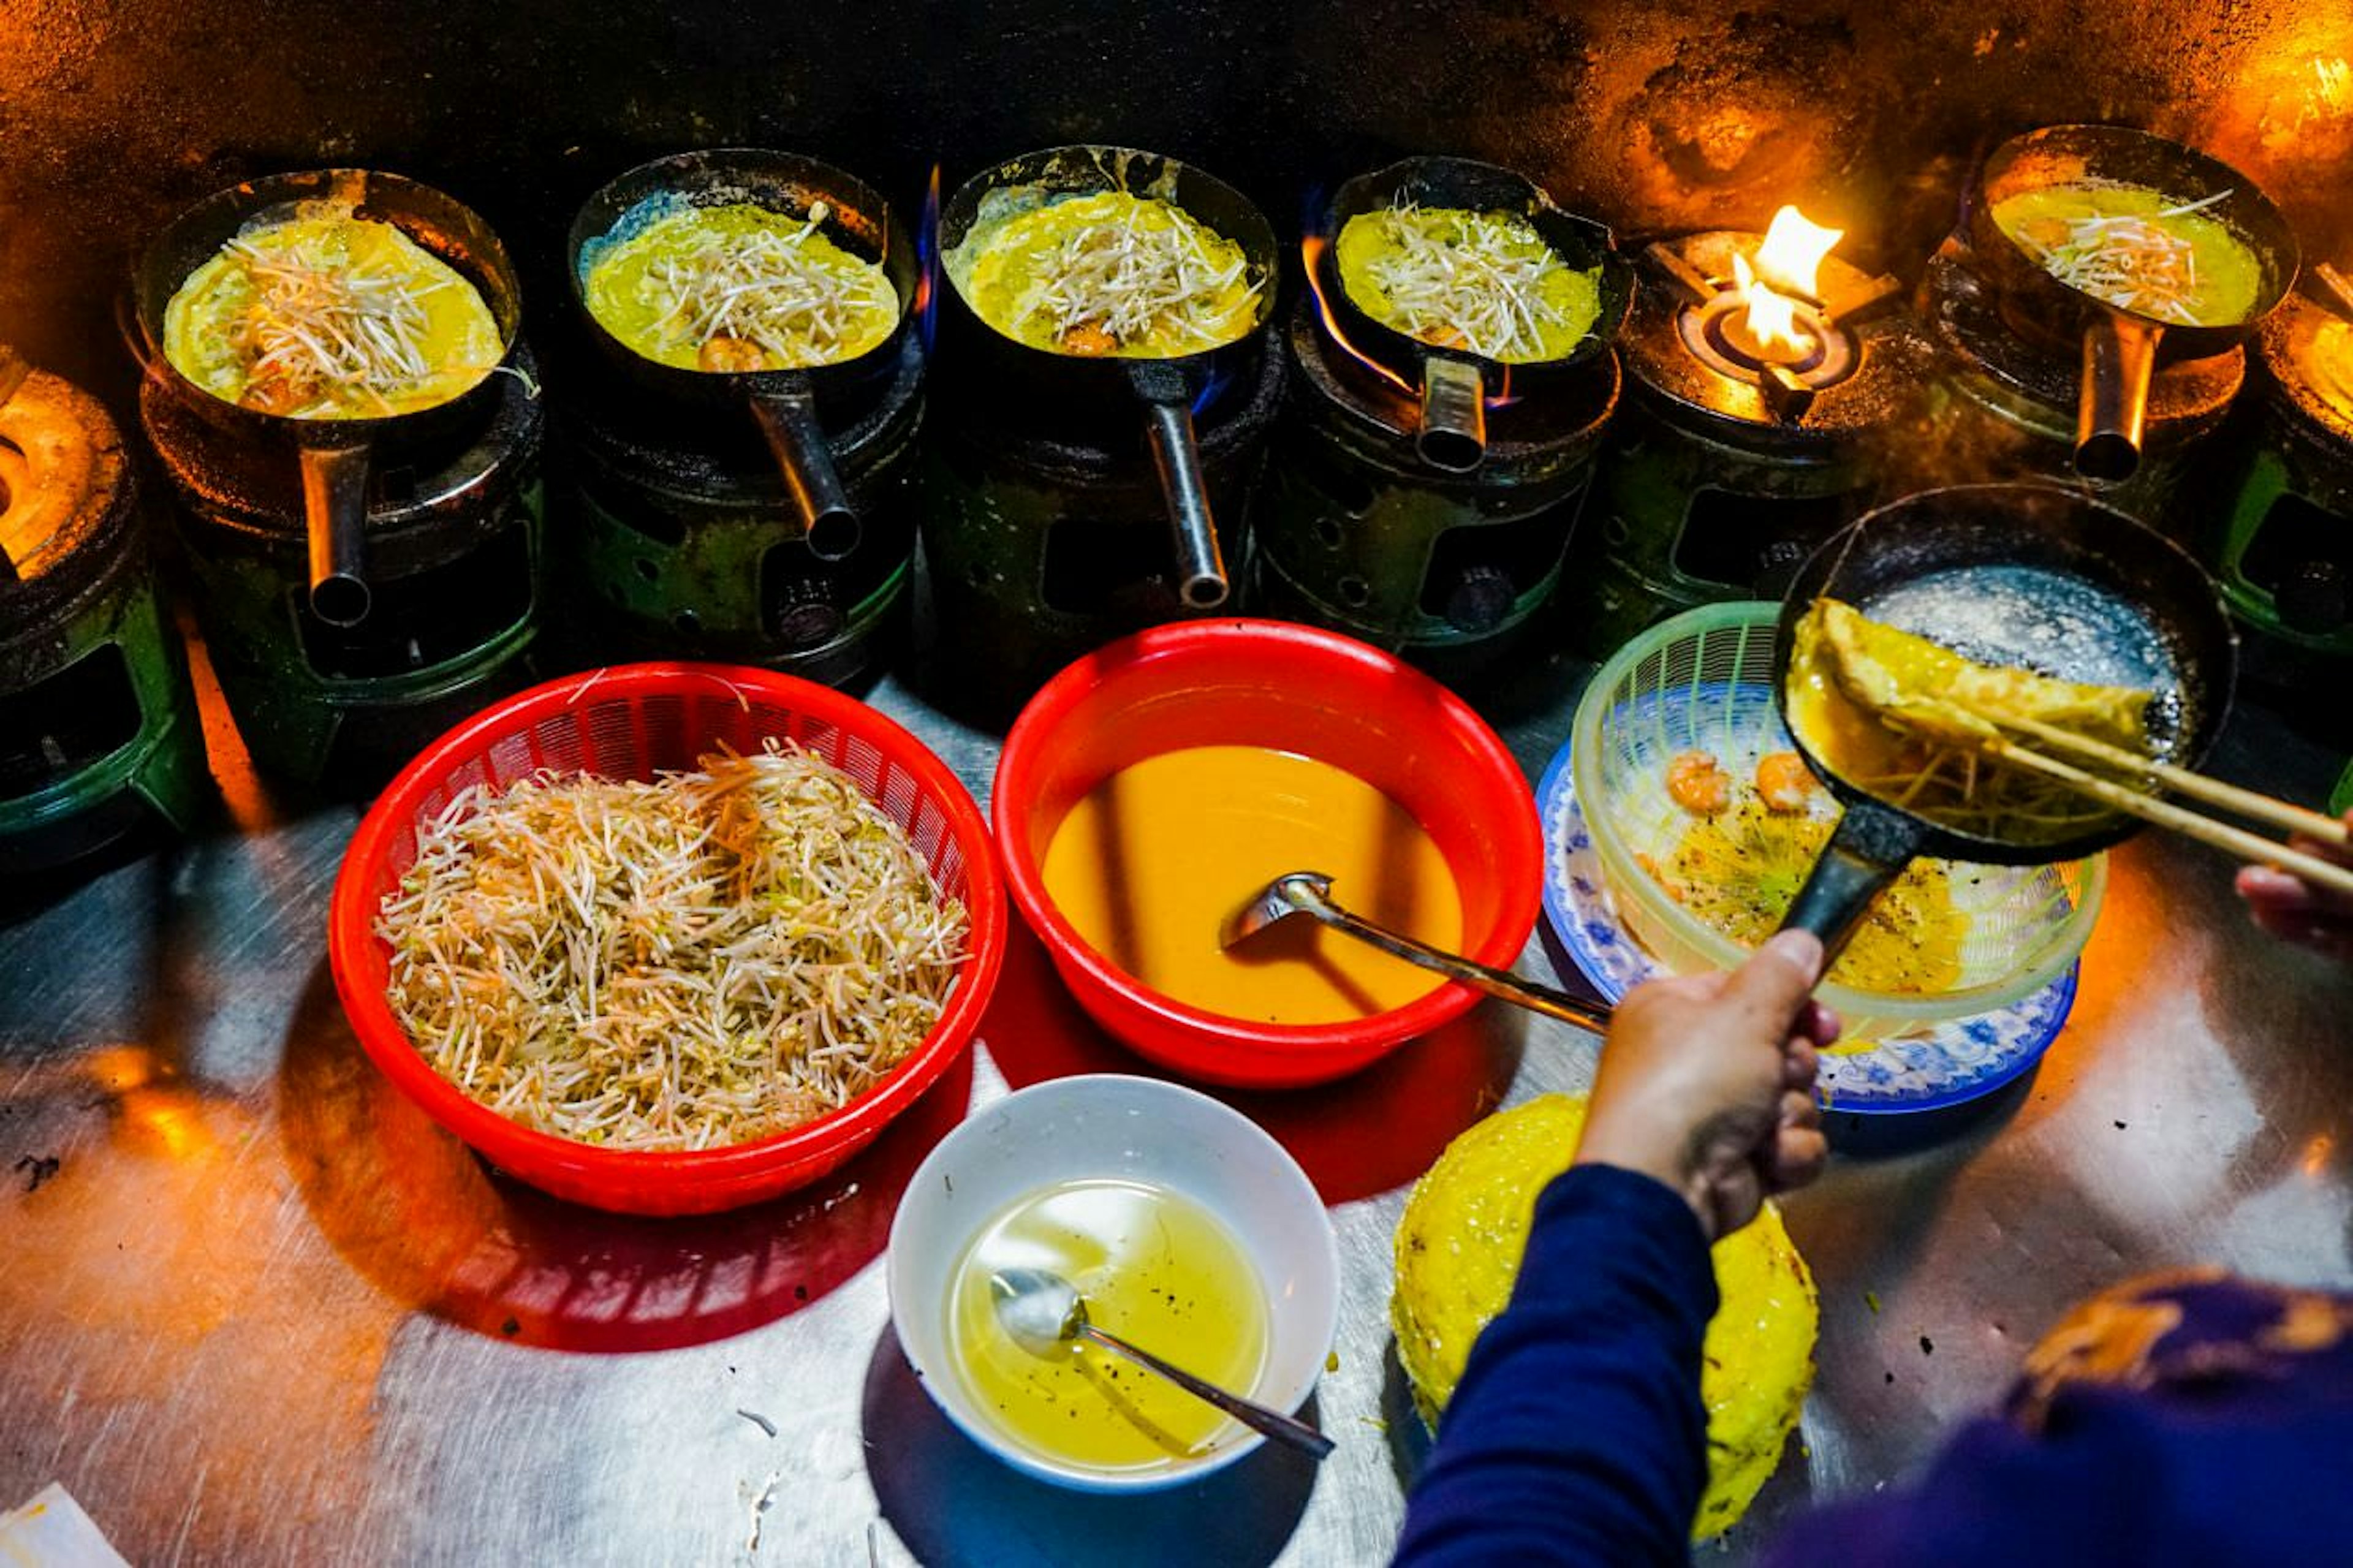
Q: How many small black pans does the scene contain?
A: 6